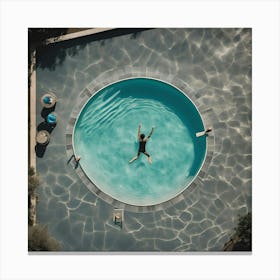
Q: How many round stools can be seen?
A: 3